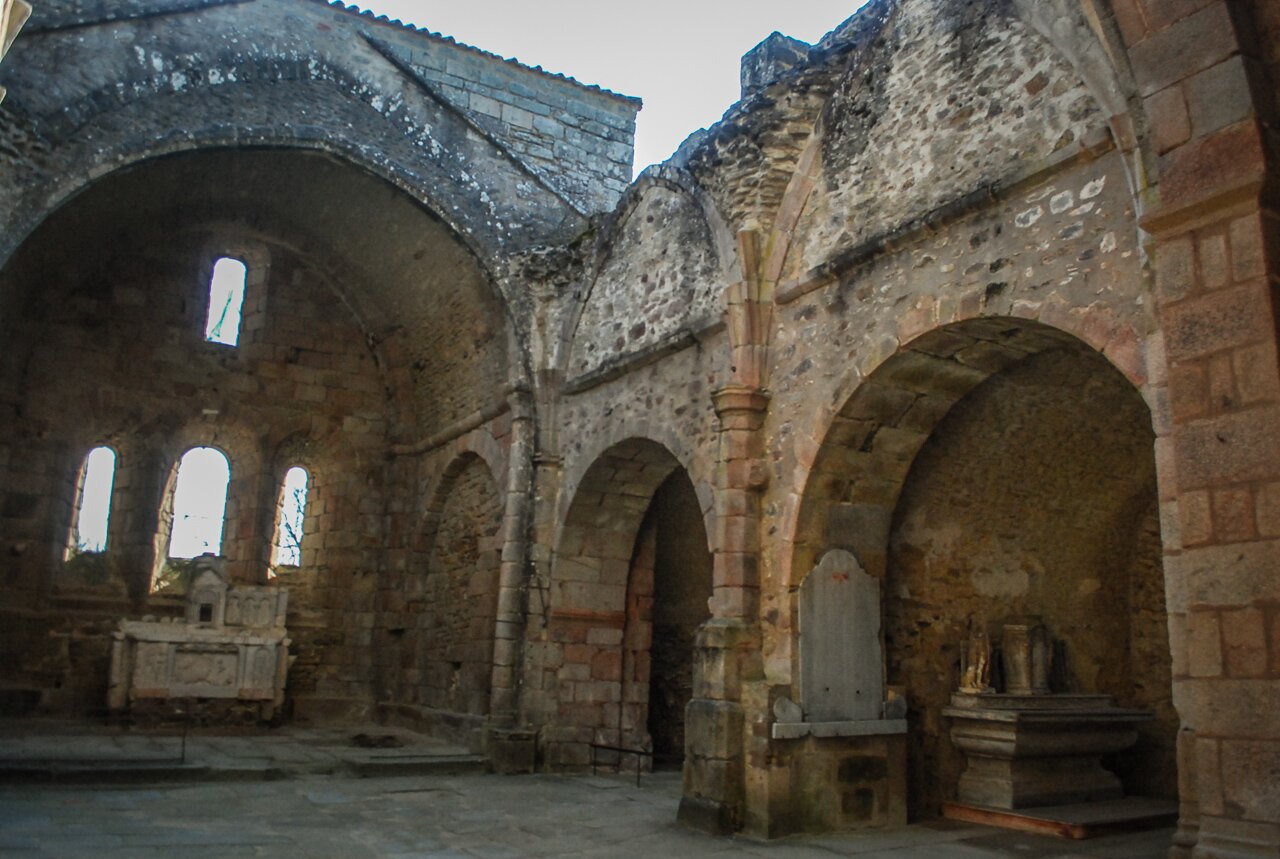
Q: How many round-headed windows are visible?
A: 4